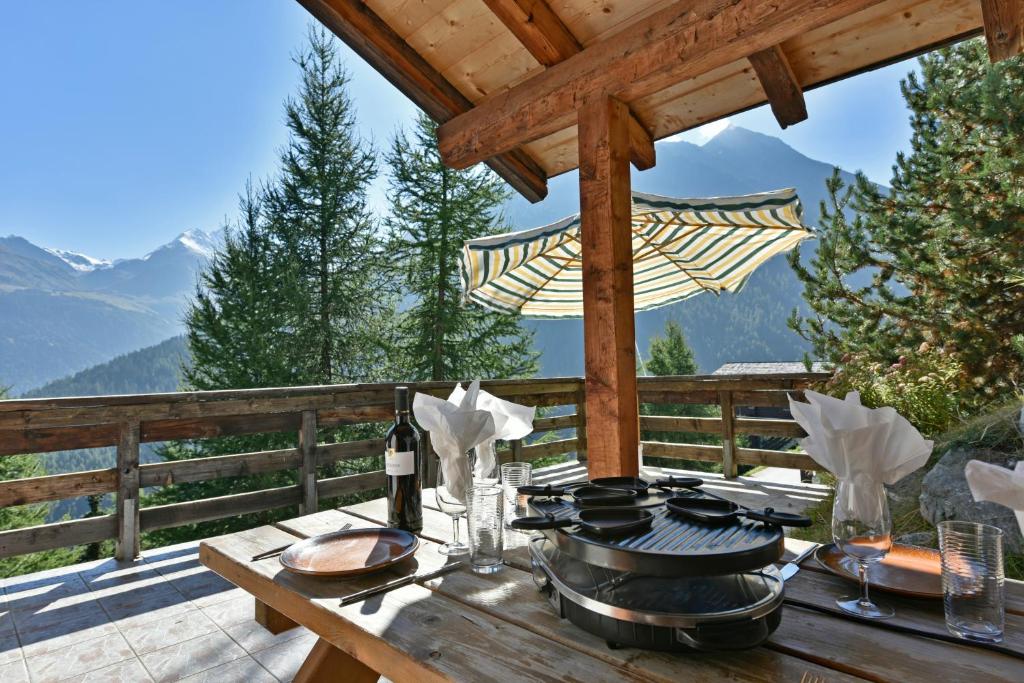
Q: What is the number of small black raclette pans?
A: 4